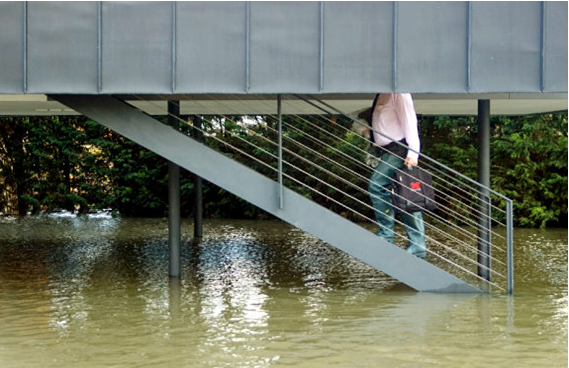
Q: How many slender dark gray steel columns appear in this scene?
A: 3